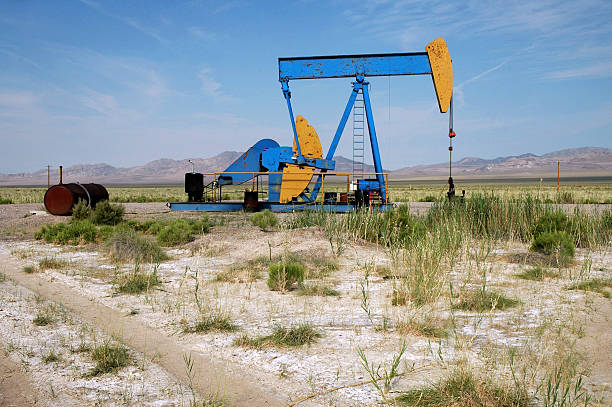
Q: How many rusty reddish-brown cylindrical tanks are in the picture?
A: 1